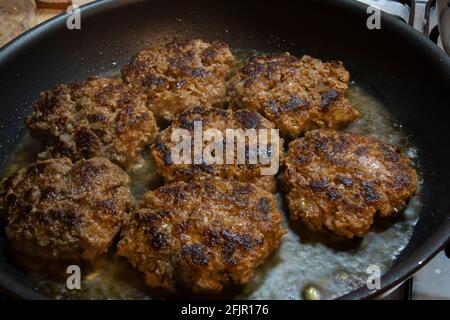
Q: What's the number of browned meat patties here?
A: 7